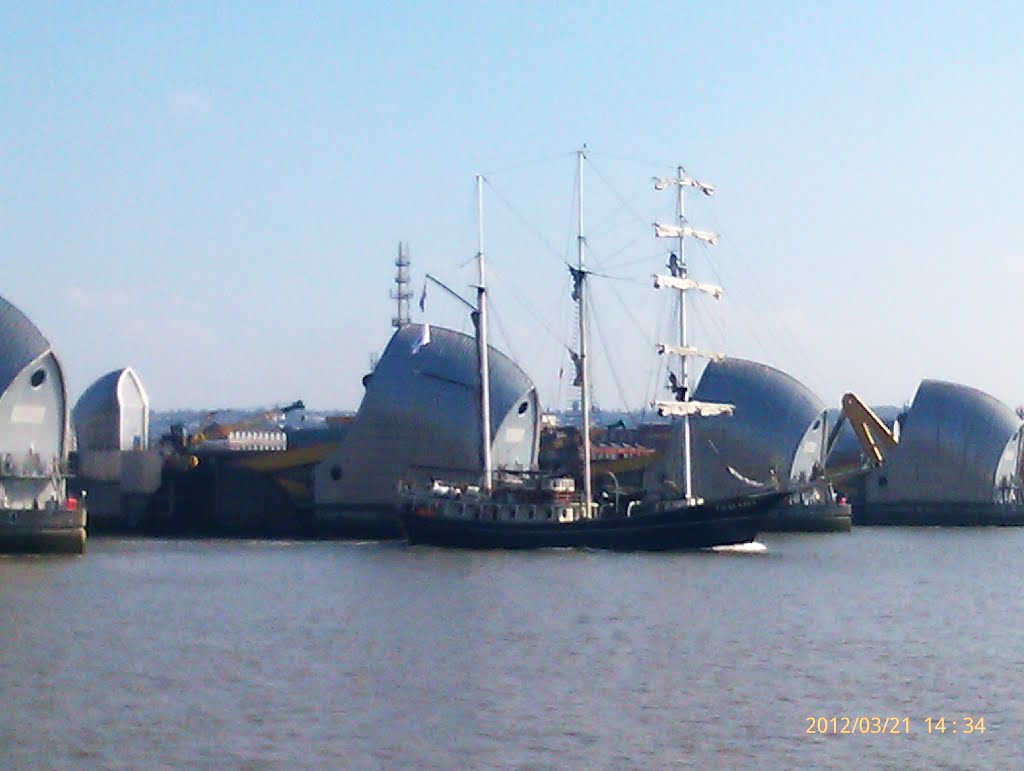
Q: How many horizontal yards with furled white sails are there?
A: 5